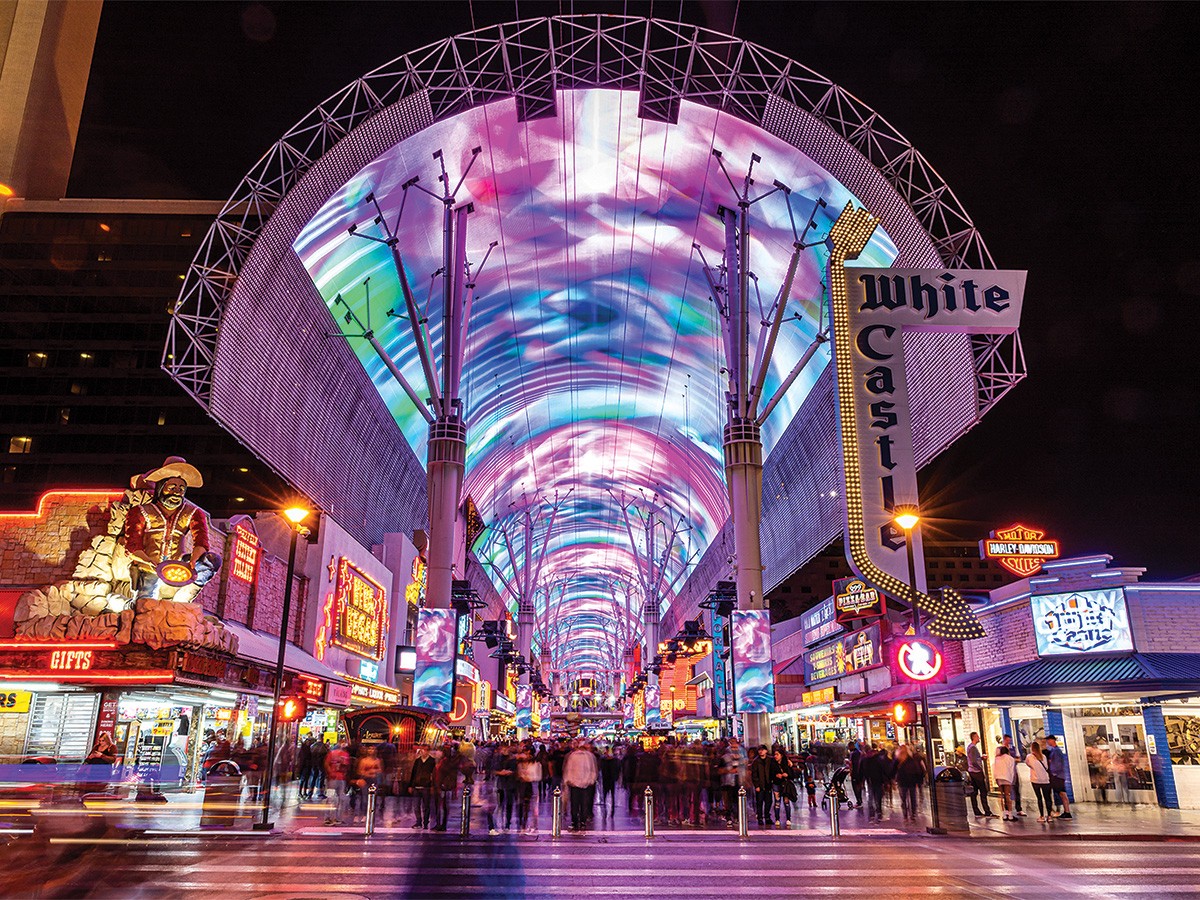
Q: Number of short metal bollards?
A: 6